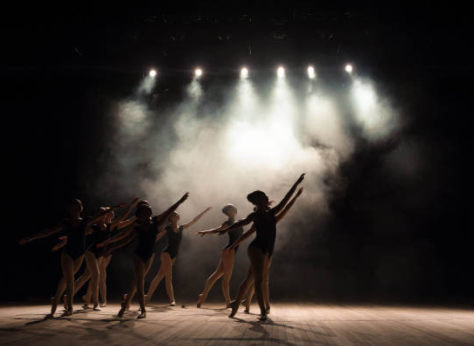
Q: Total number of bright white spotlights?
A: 6